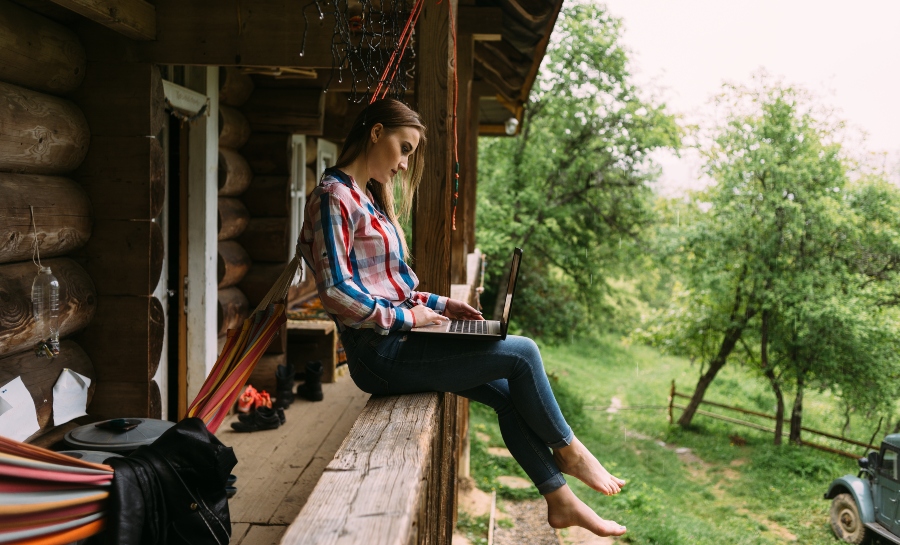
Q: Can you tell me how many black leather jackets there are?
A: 1